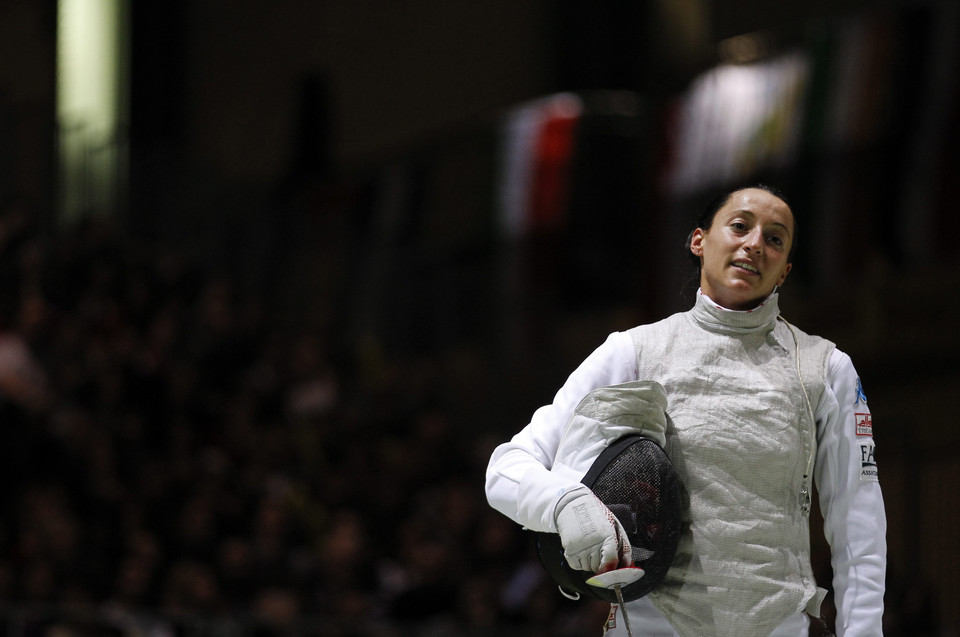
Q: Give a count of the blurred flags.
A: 3